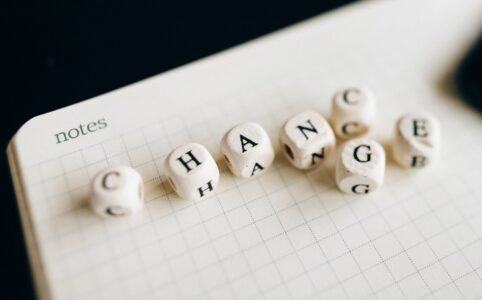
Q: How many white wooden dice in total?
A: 7